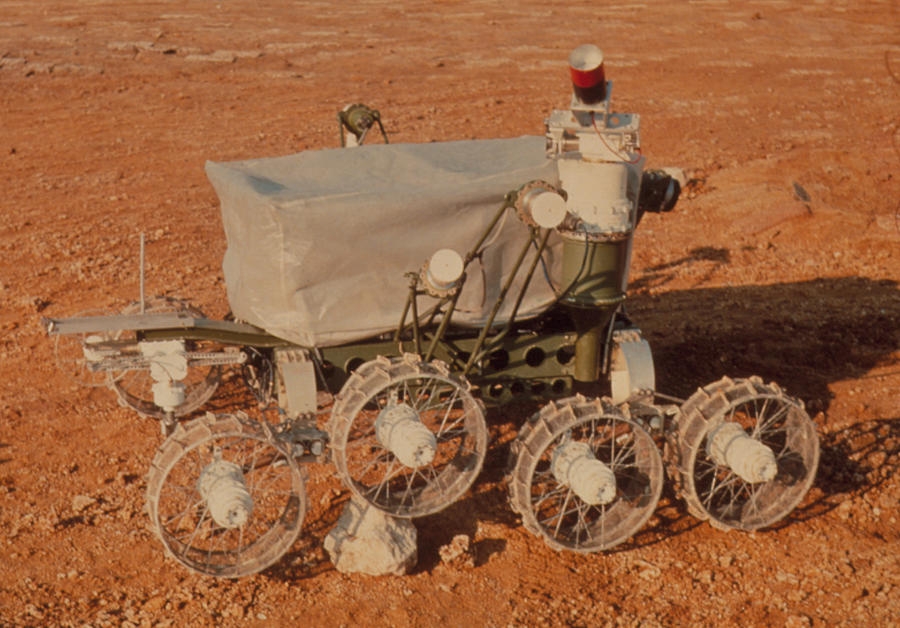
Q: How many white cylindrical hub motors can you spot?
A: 4